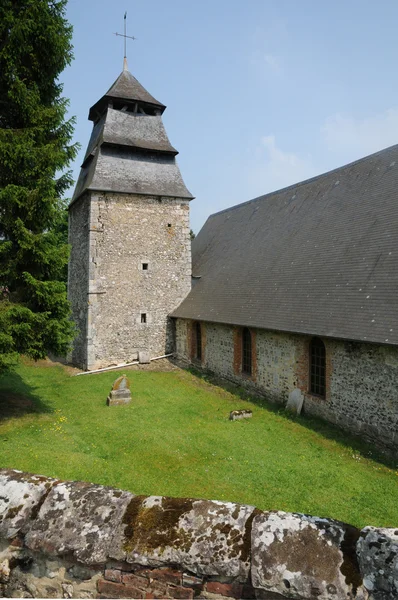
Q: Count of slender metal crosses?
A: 1